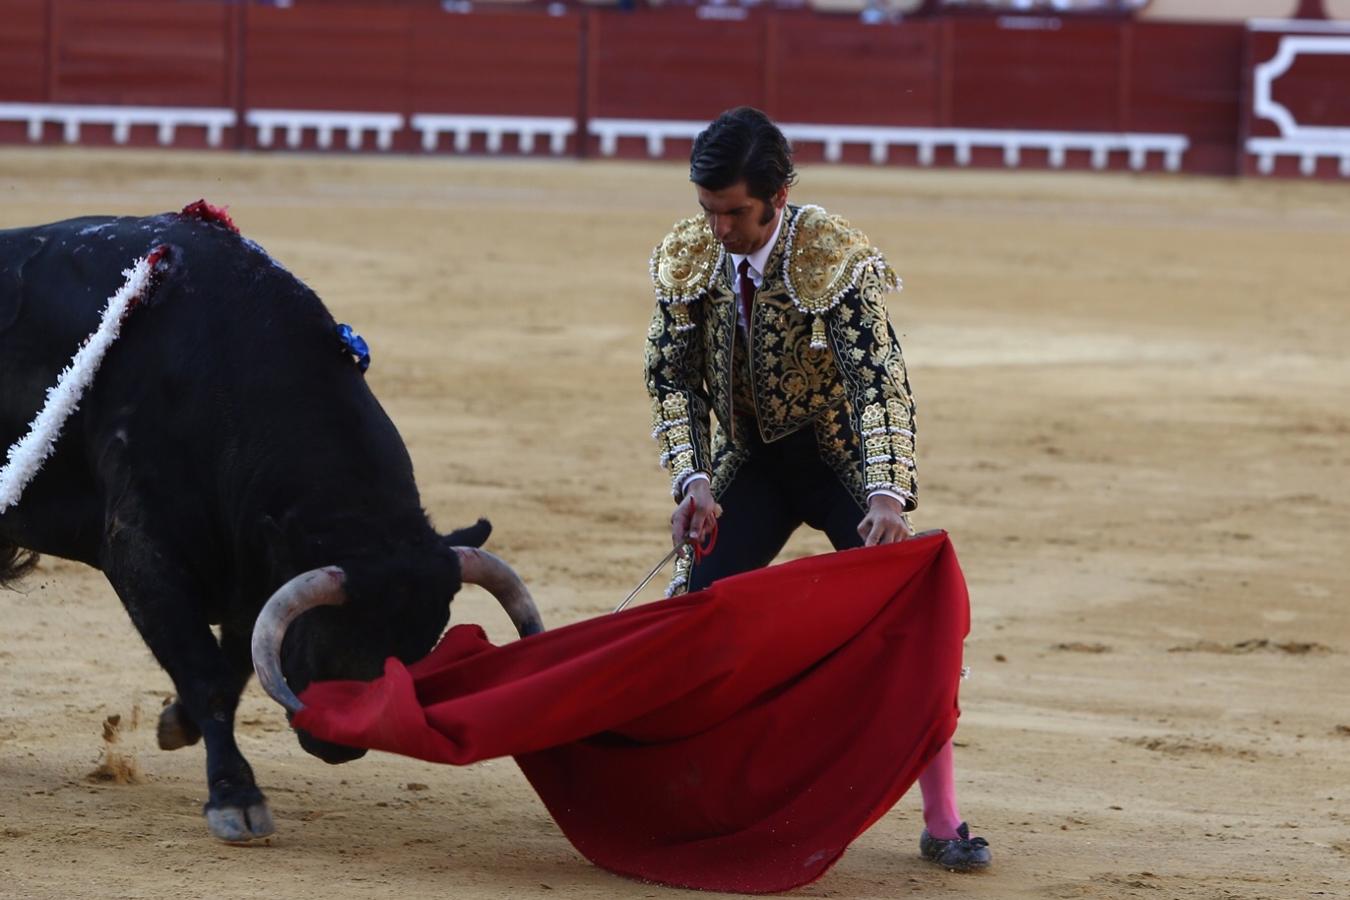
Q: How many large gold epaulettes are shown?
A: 2